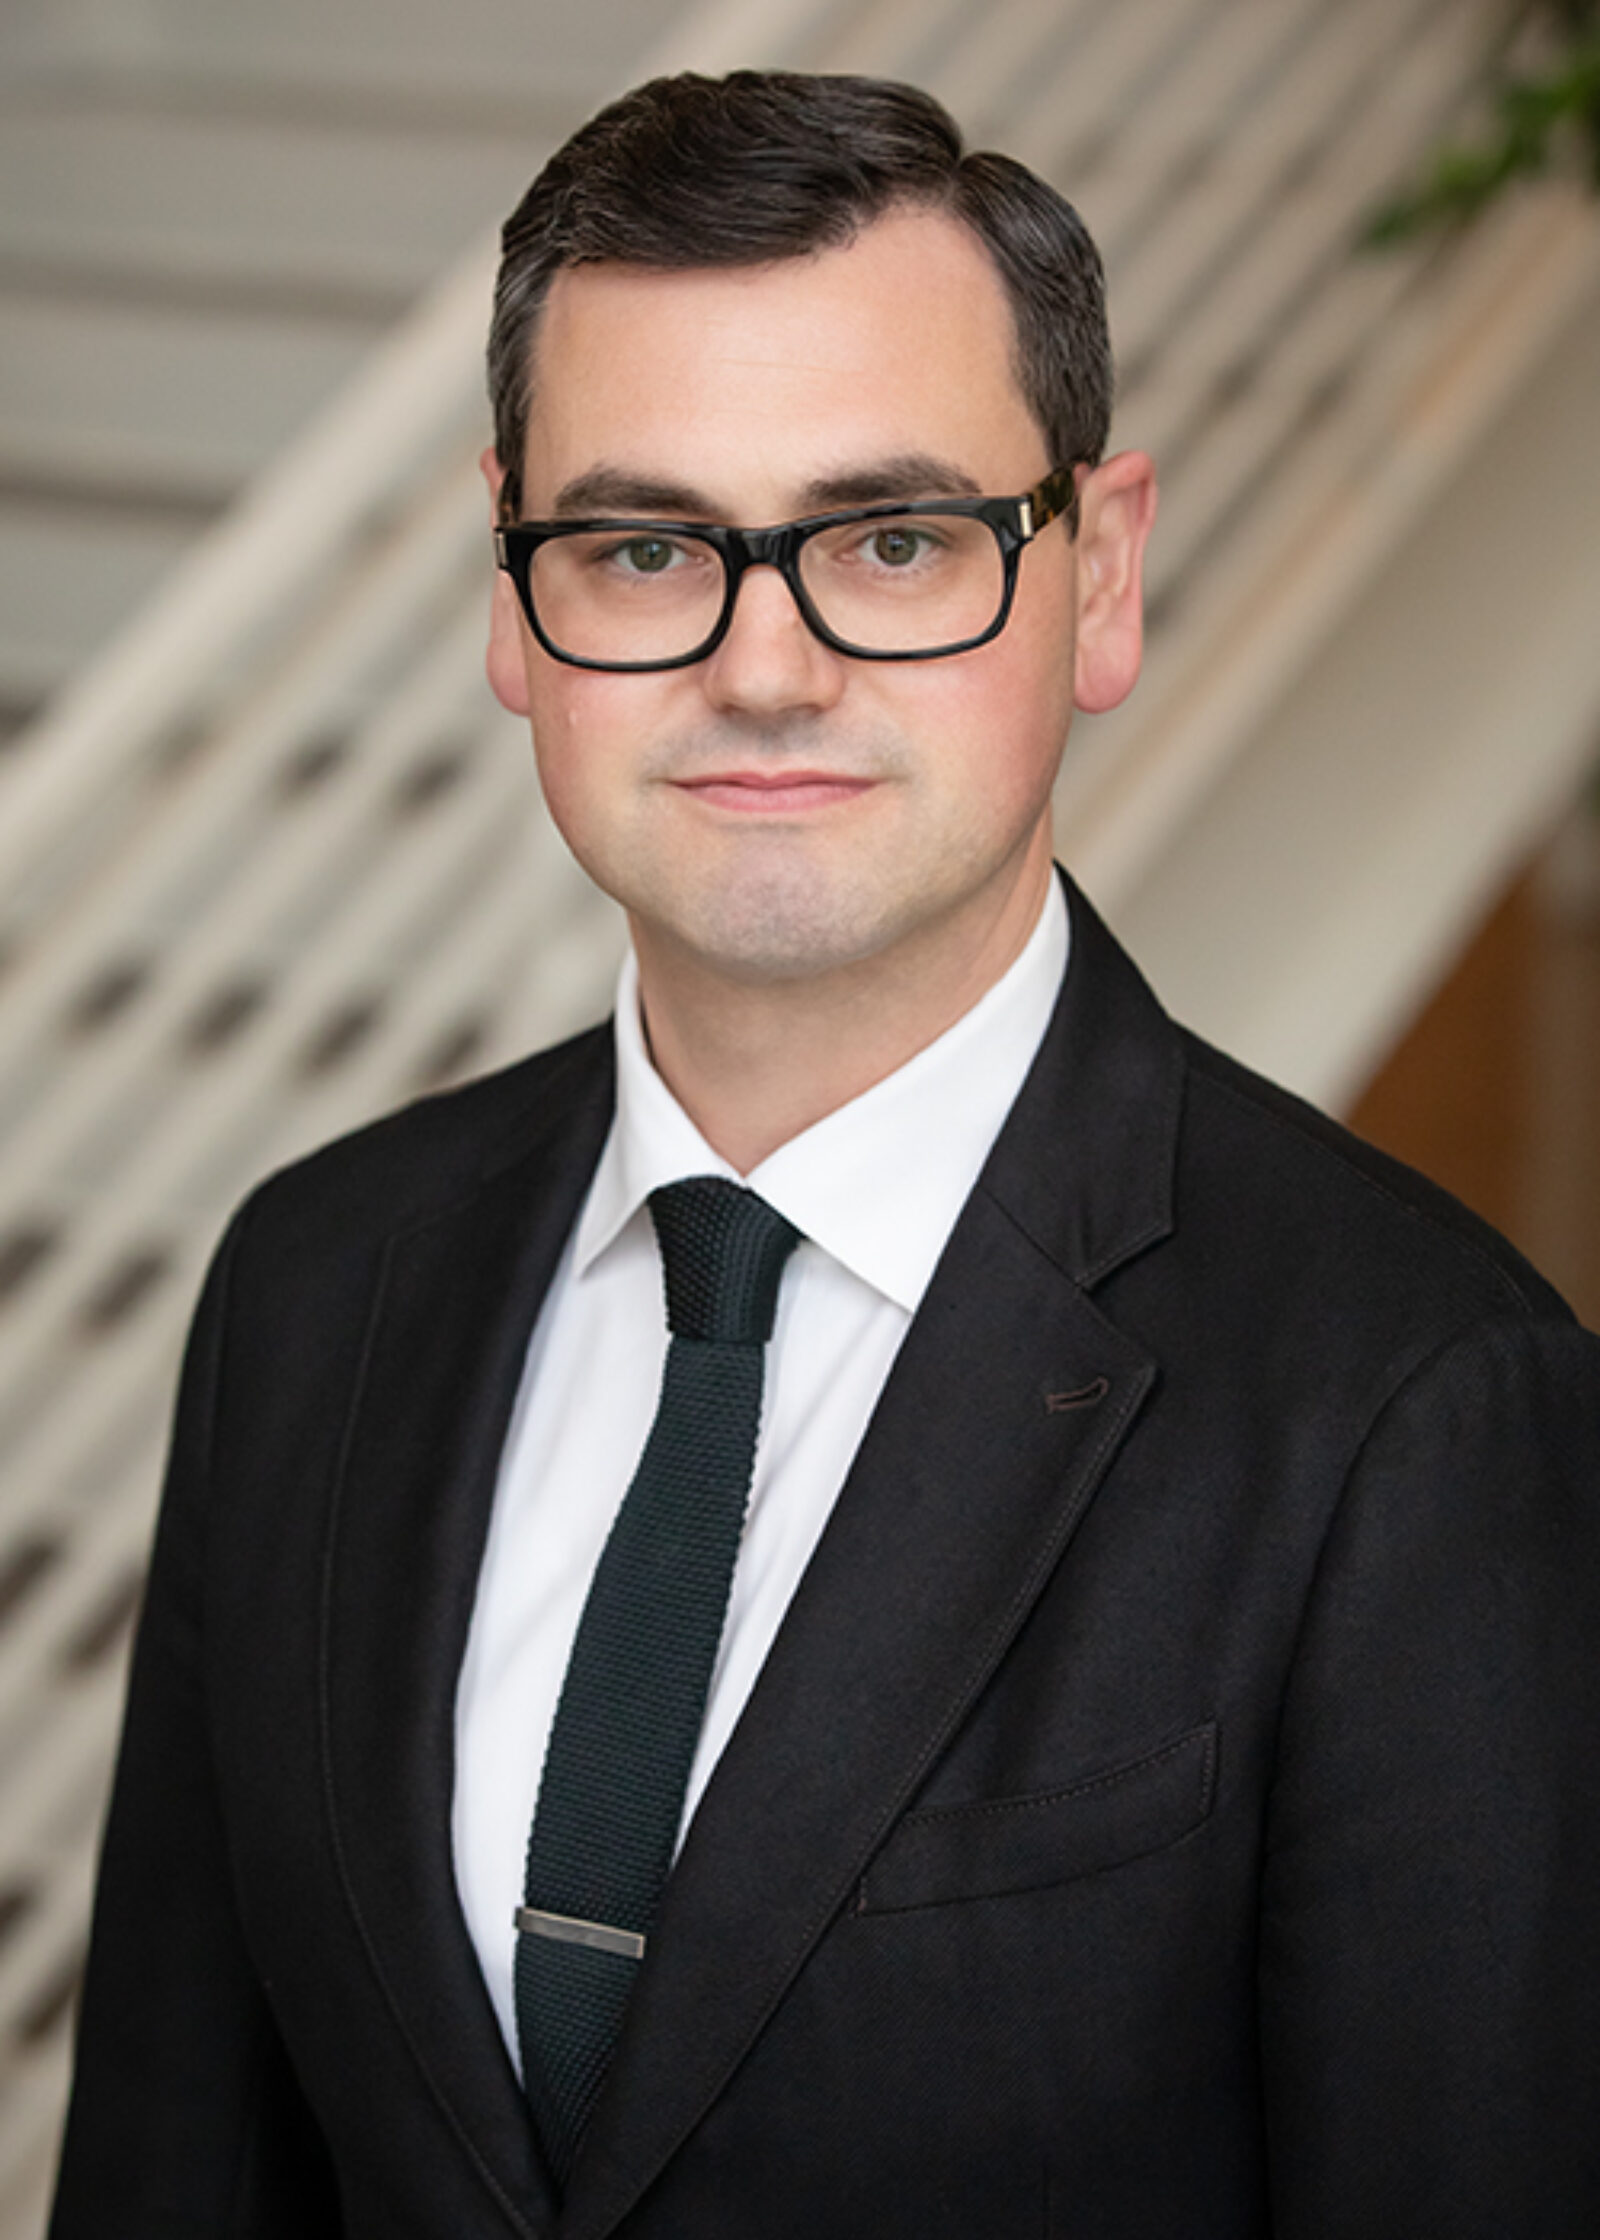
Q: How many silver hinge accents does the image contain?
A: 2